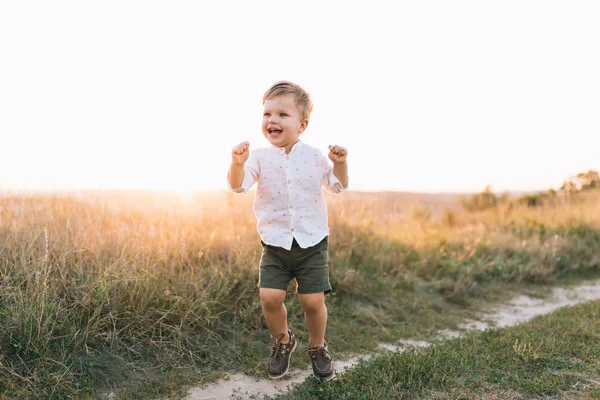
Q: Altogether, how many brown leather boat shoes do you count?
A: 2